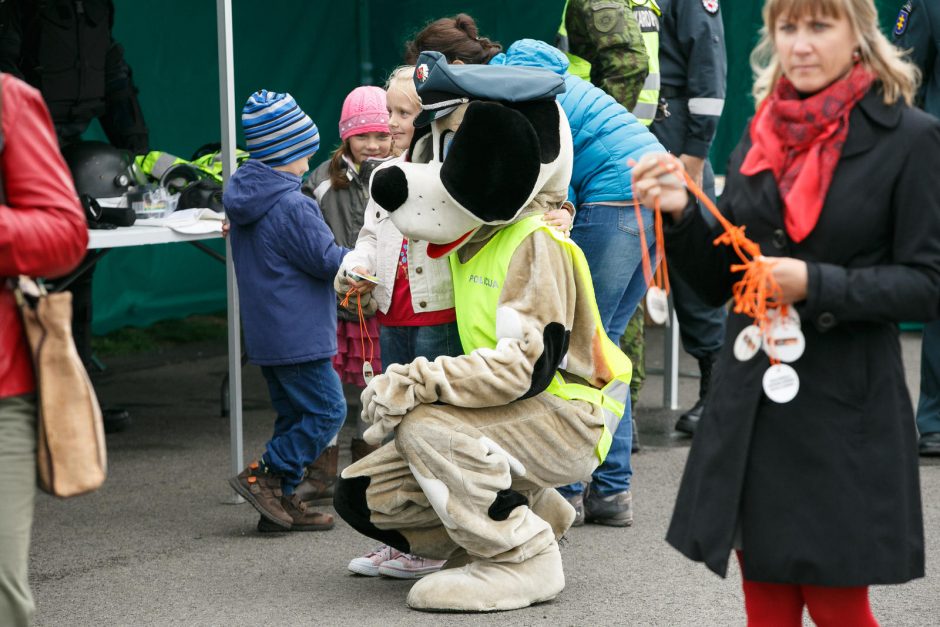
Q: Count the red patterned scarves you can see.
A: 1